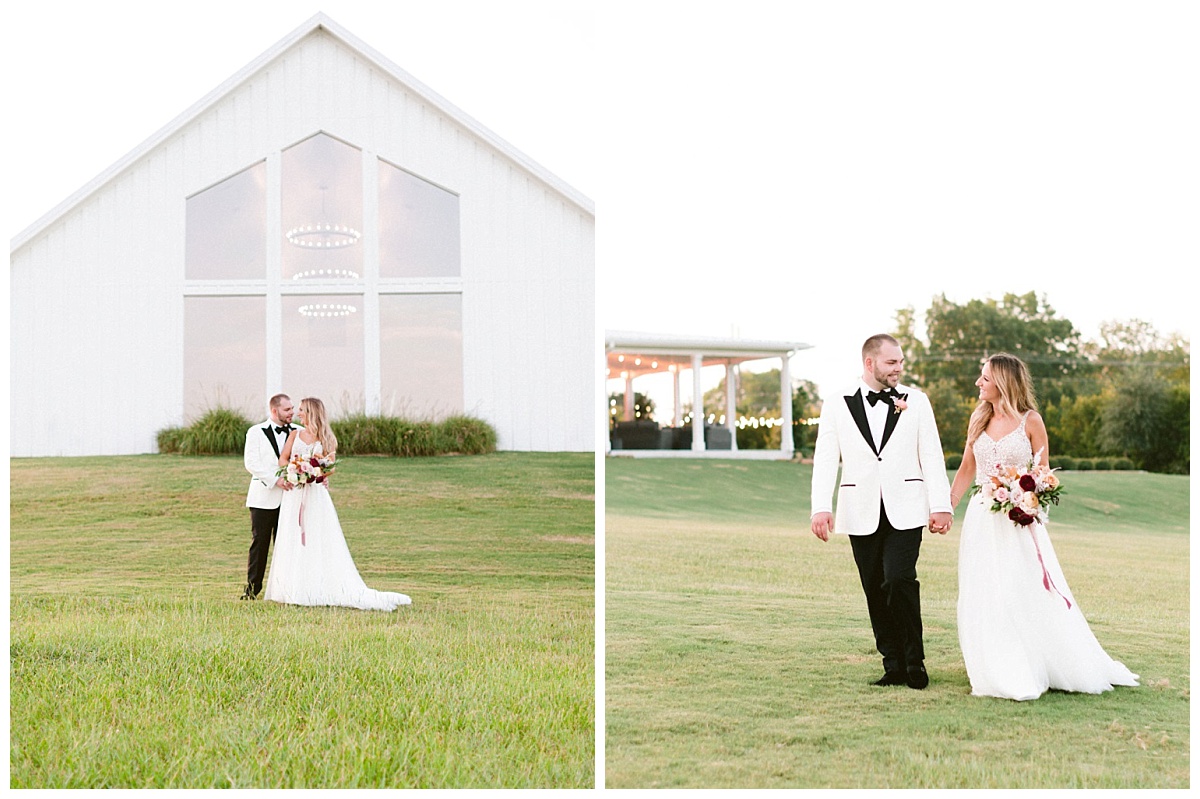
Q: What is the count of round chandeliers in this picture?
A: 3